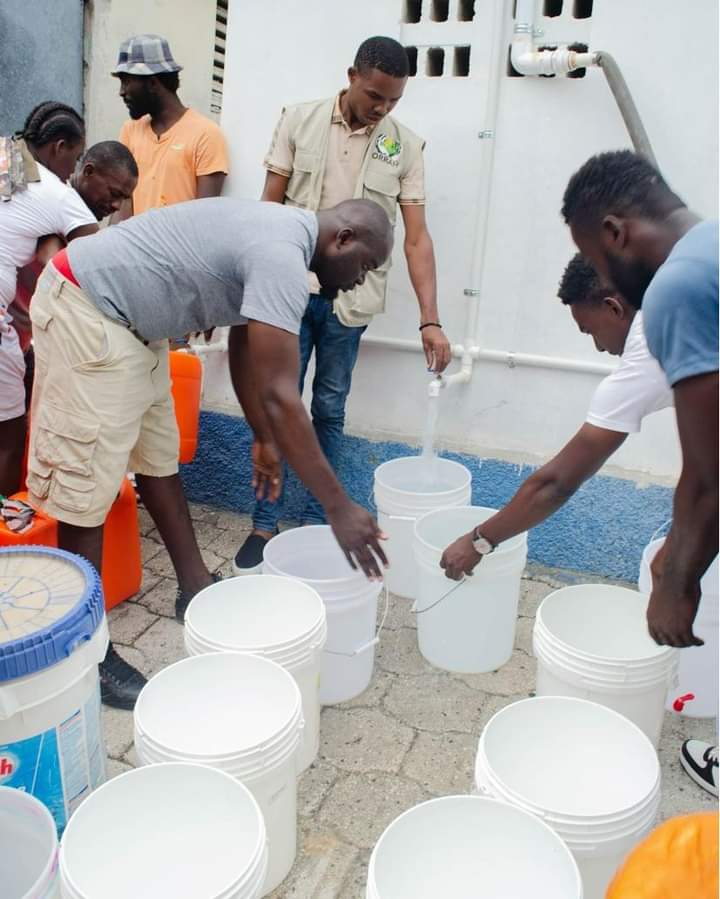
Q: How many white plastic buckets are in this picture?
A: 12